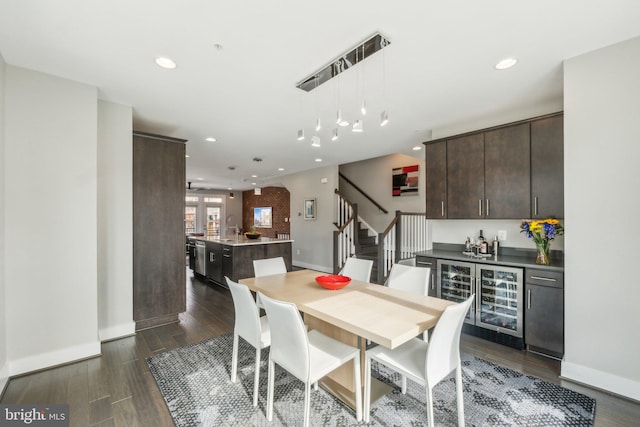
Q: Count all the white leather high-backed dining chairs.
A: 6